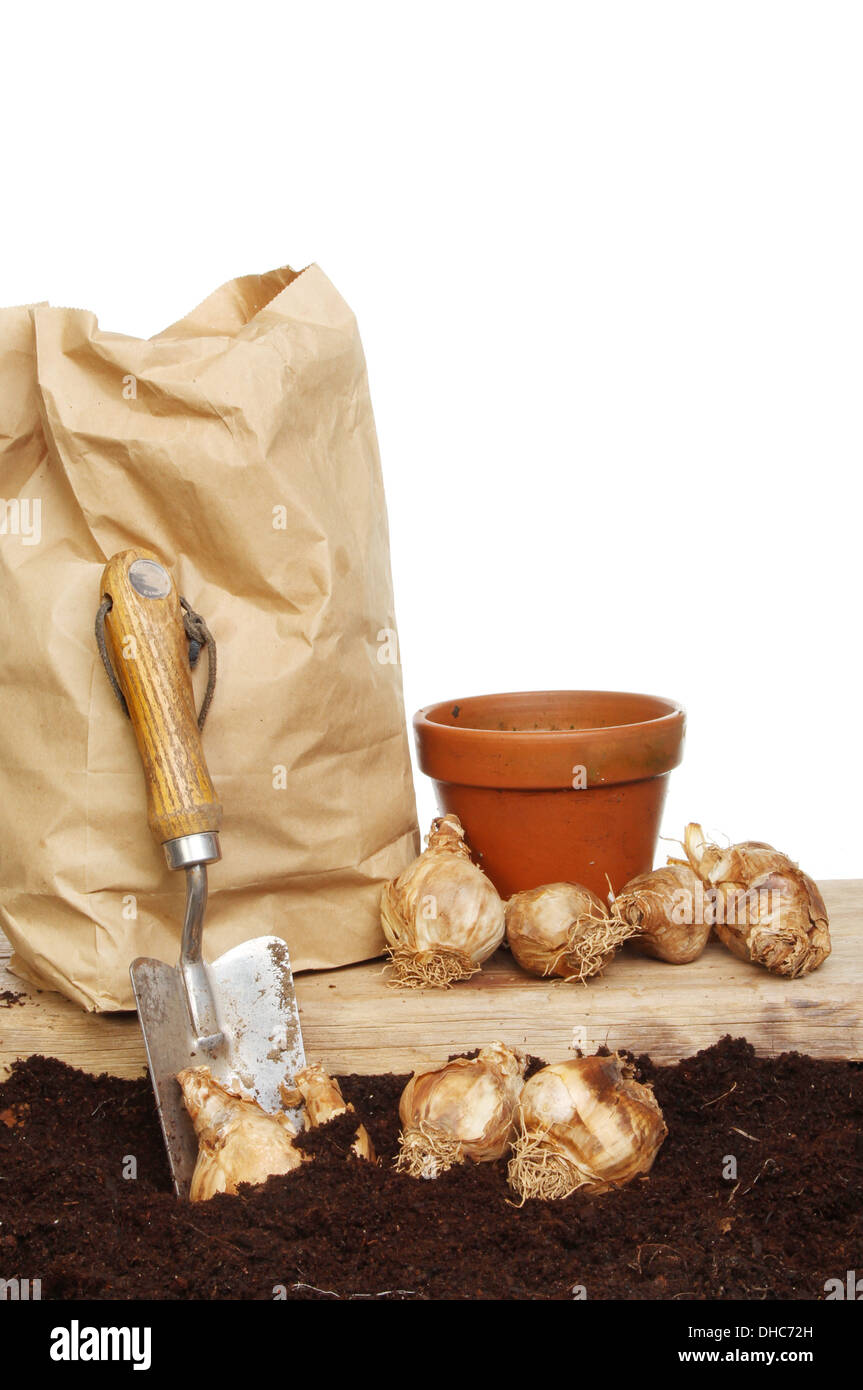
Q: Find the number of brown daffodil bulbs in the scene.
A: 8